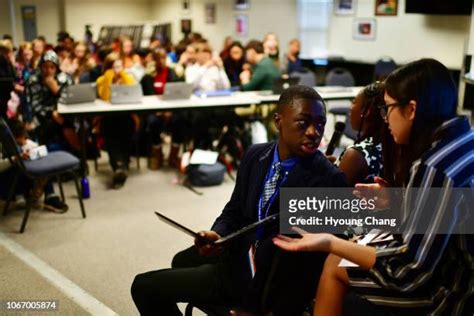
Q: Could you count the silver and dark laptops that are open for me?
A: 5